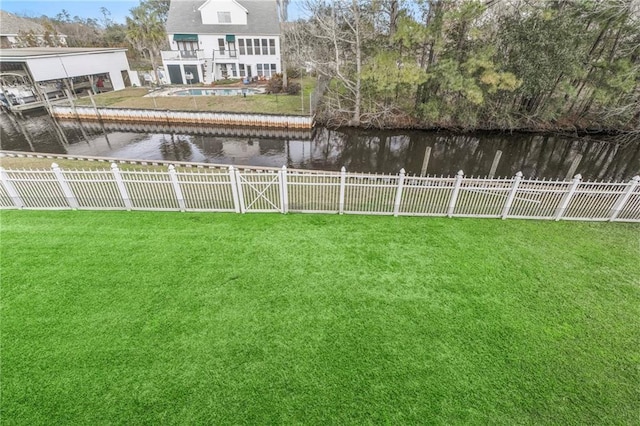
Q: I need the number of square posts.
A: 12